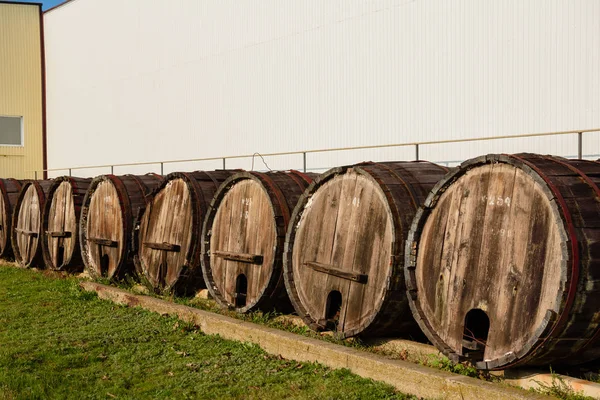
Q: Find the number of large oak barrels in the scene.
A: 8